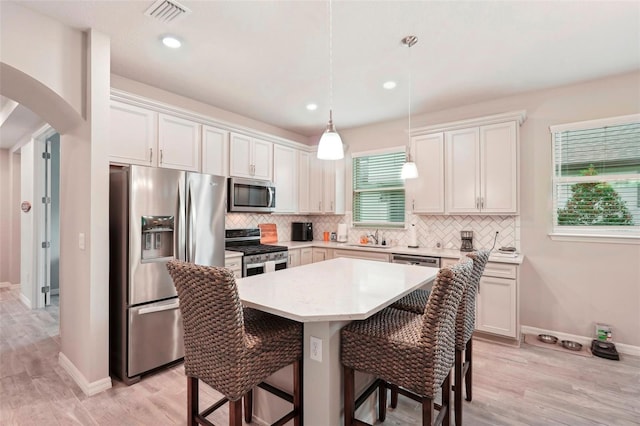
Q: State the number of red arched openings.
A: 0